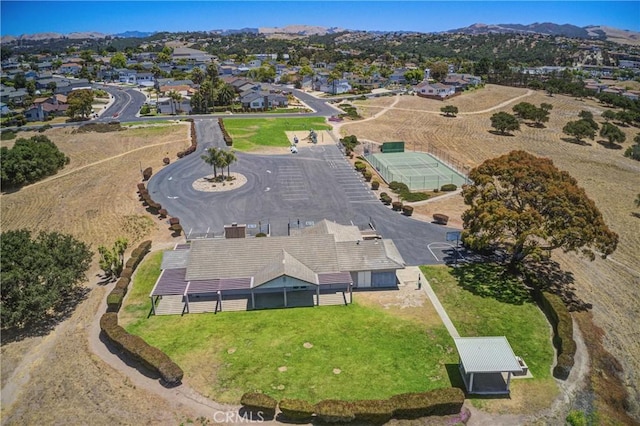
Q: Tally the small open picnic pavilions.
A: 1